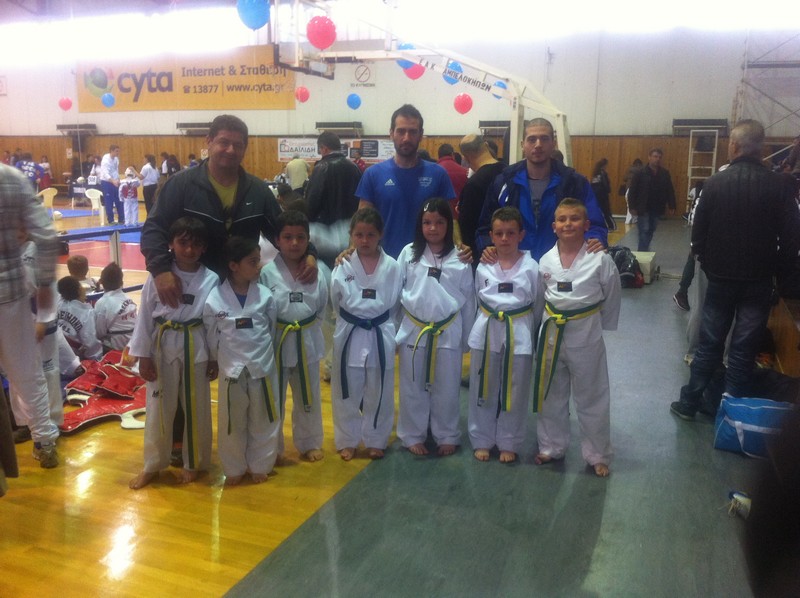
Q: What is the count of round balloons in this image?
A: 11